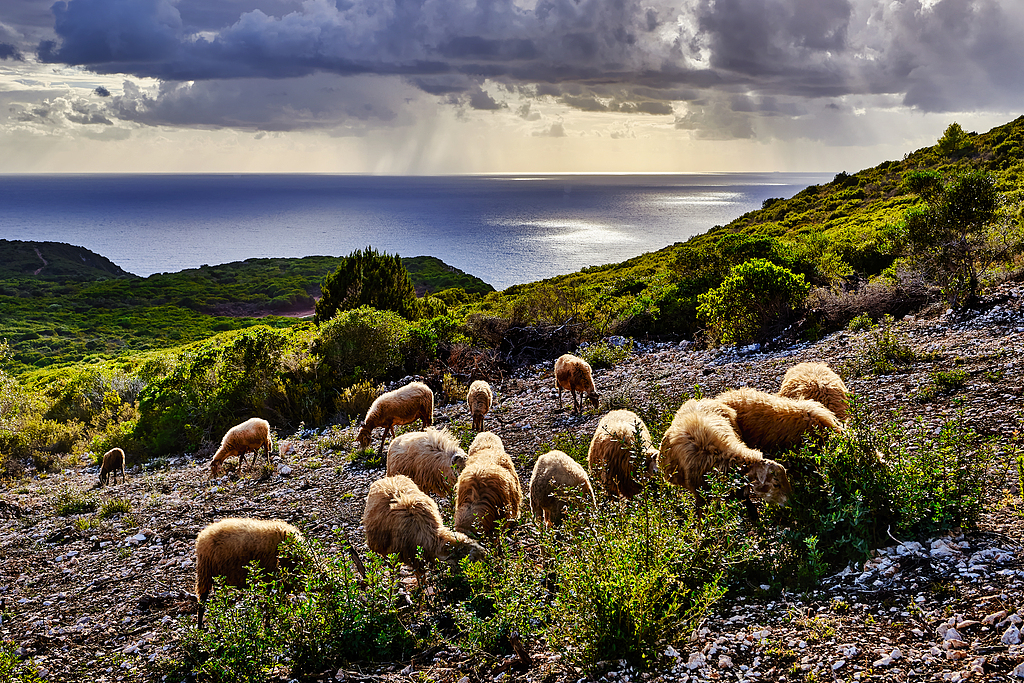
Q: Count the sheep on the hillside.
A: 14